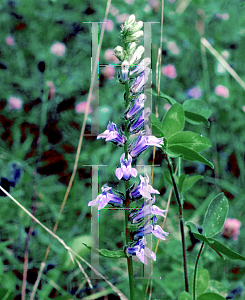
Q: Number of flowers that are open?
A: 8